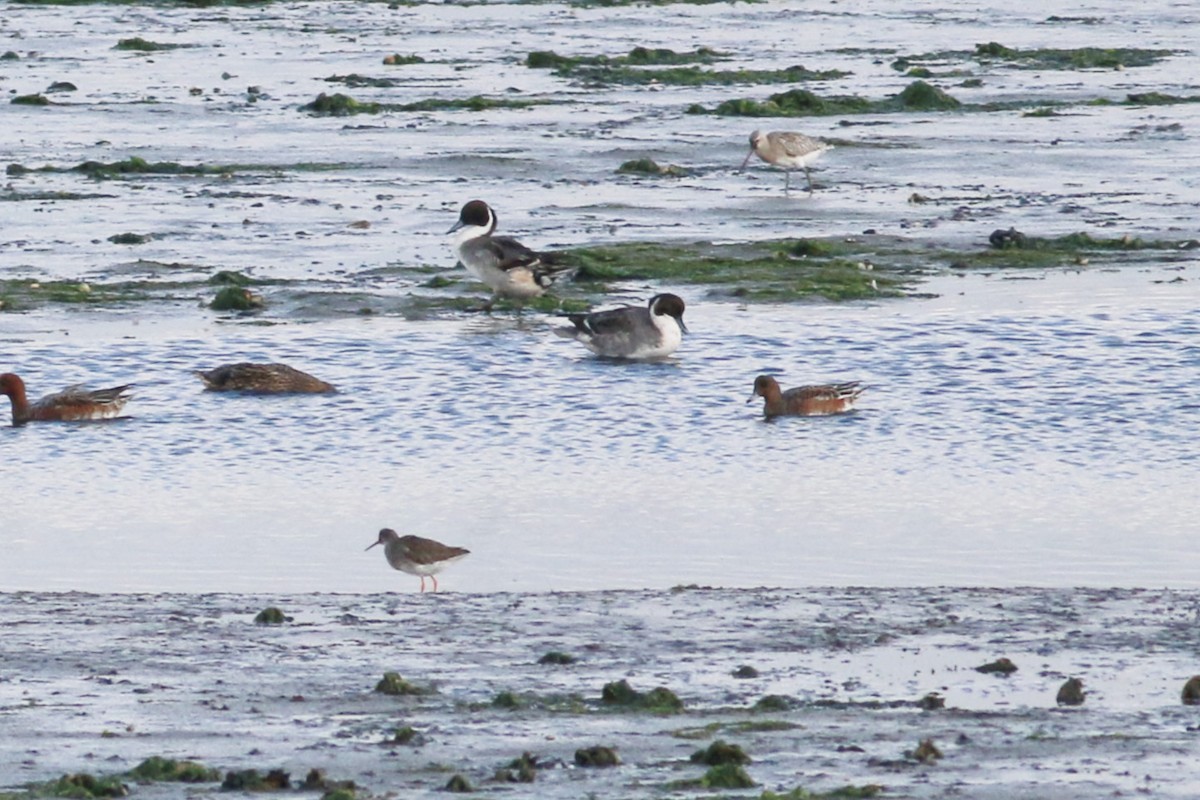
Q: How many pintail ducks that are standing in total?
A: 1